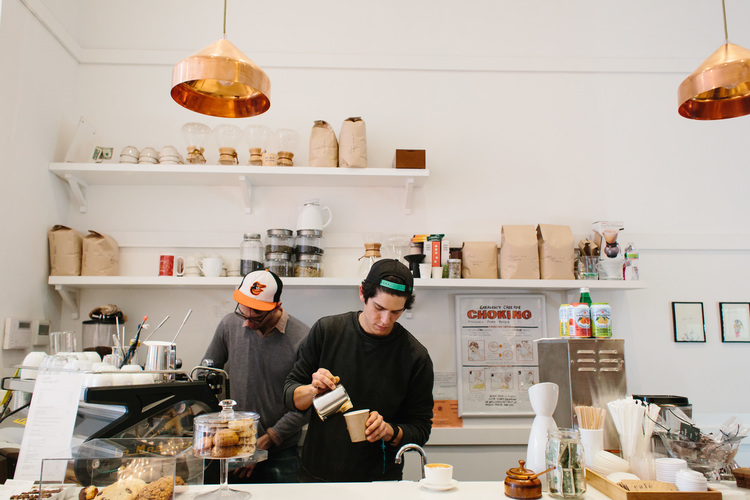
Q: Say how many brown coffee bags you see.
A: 7